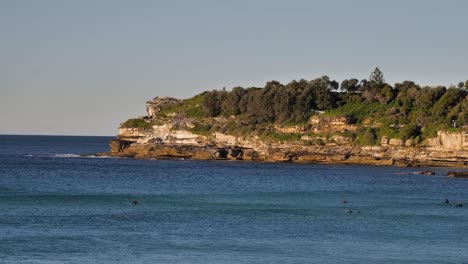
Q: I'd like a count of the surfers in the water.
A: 5